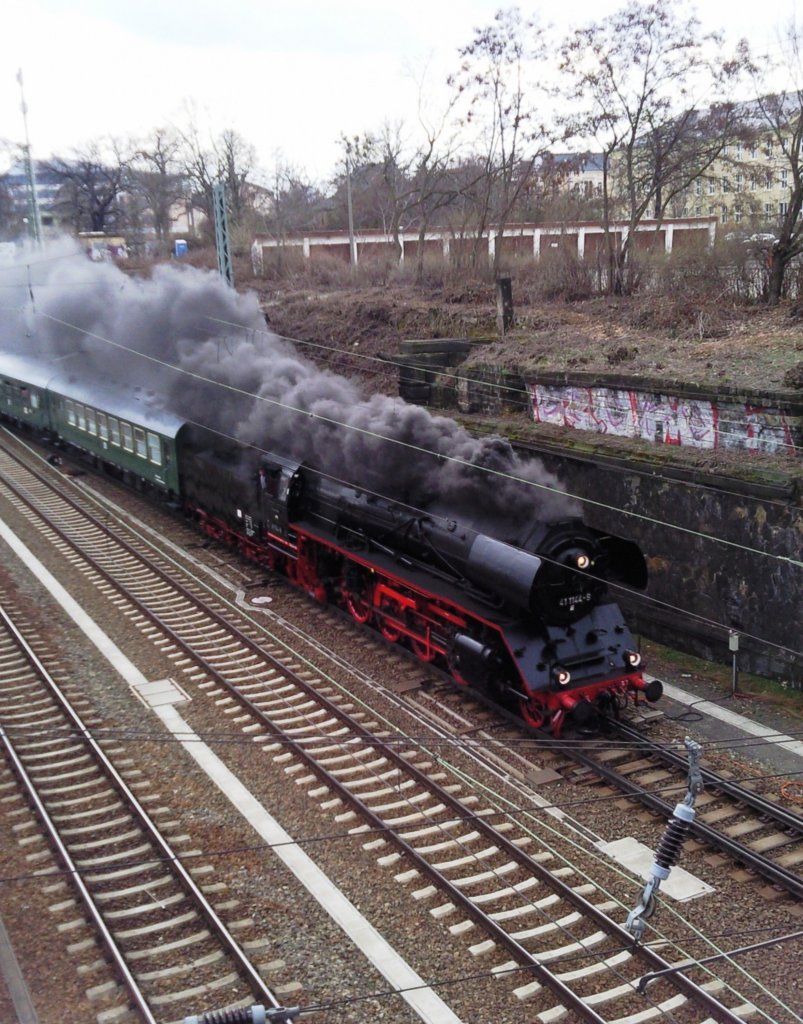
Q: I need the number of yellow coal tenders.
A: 0